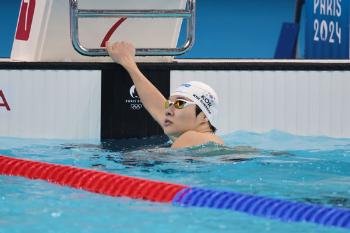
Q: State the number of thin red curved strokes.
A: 1